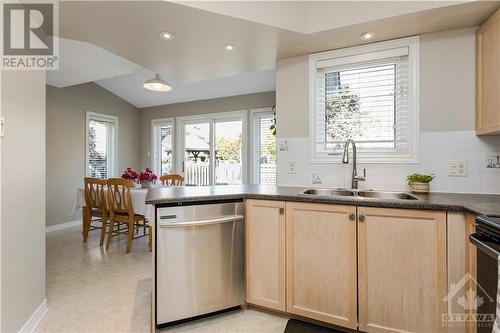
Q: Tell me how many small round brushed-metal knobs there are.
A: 3